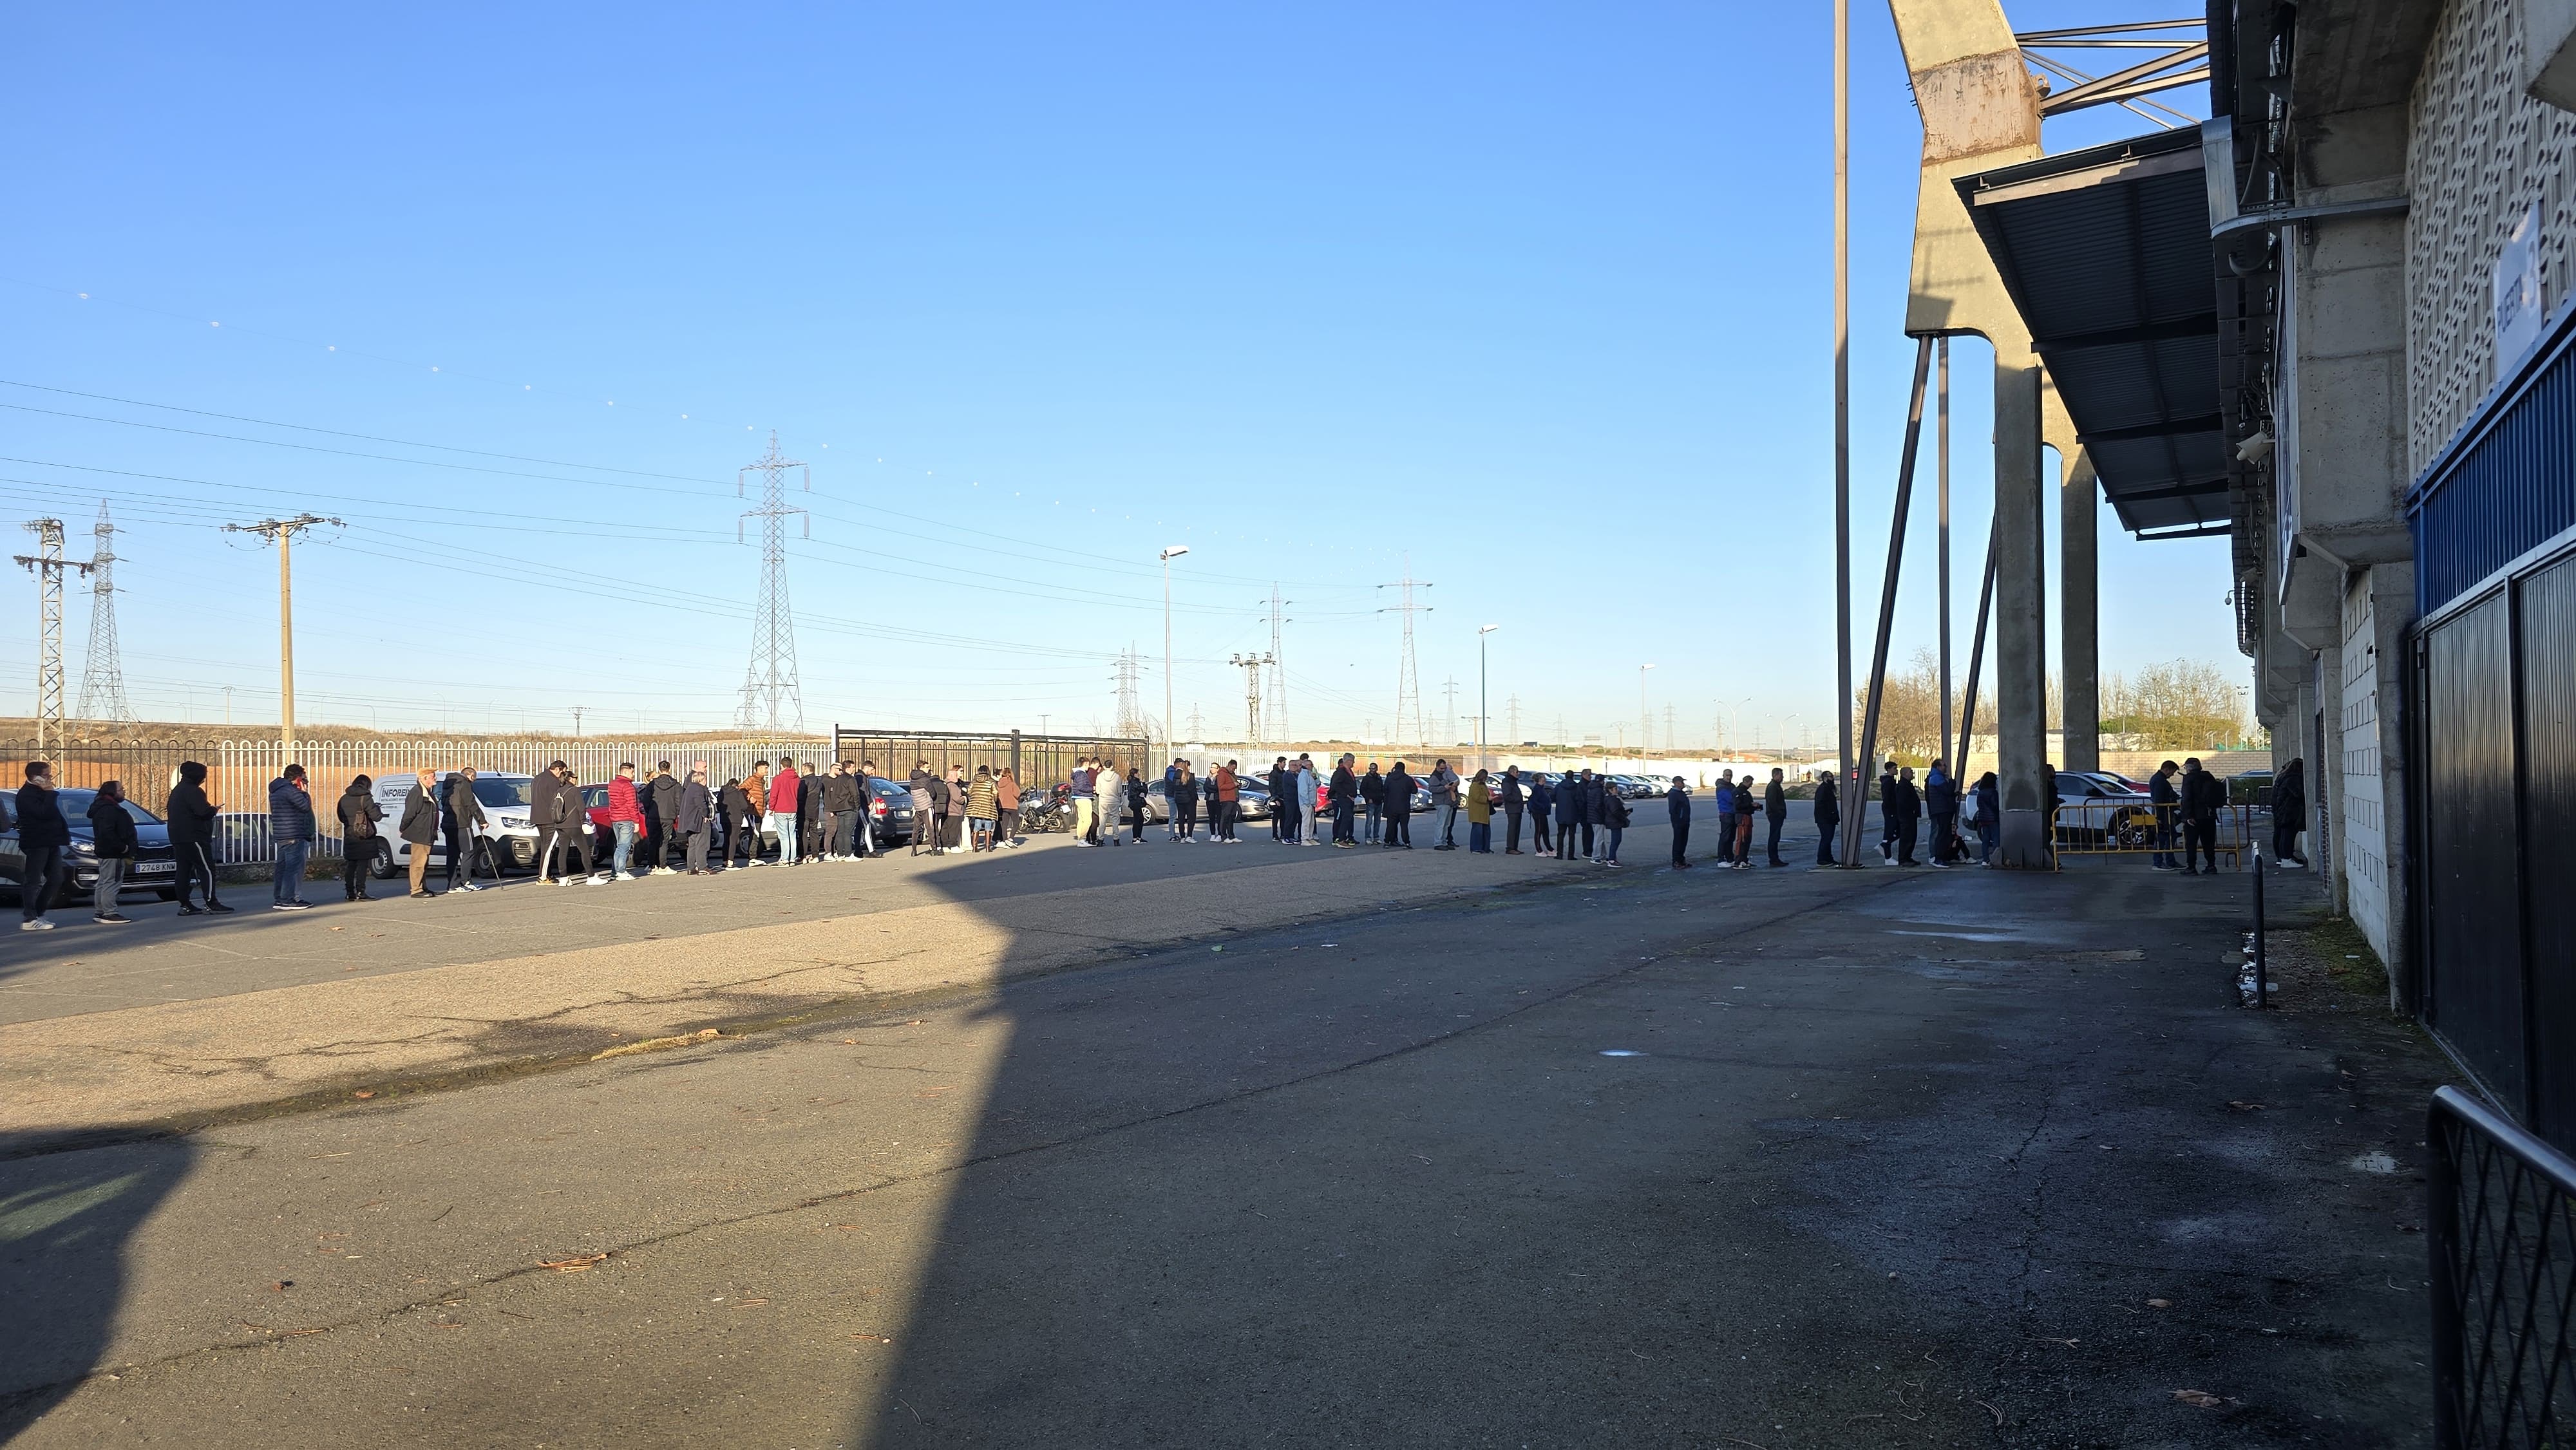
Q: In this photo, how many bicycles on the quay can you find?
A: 0